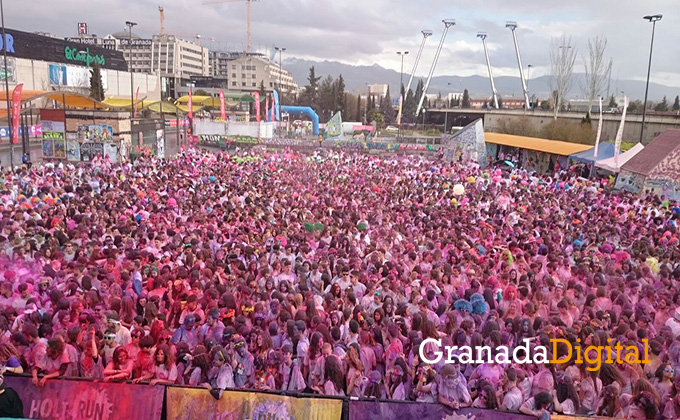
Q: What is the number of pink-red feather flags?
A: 7